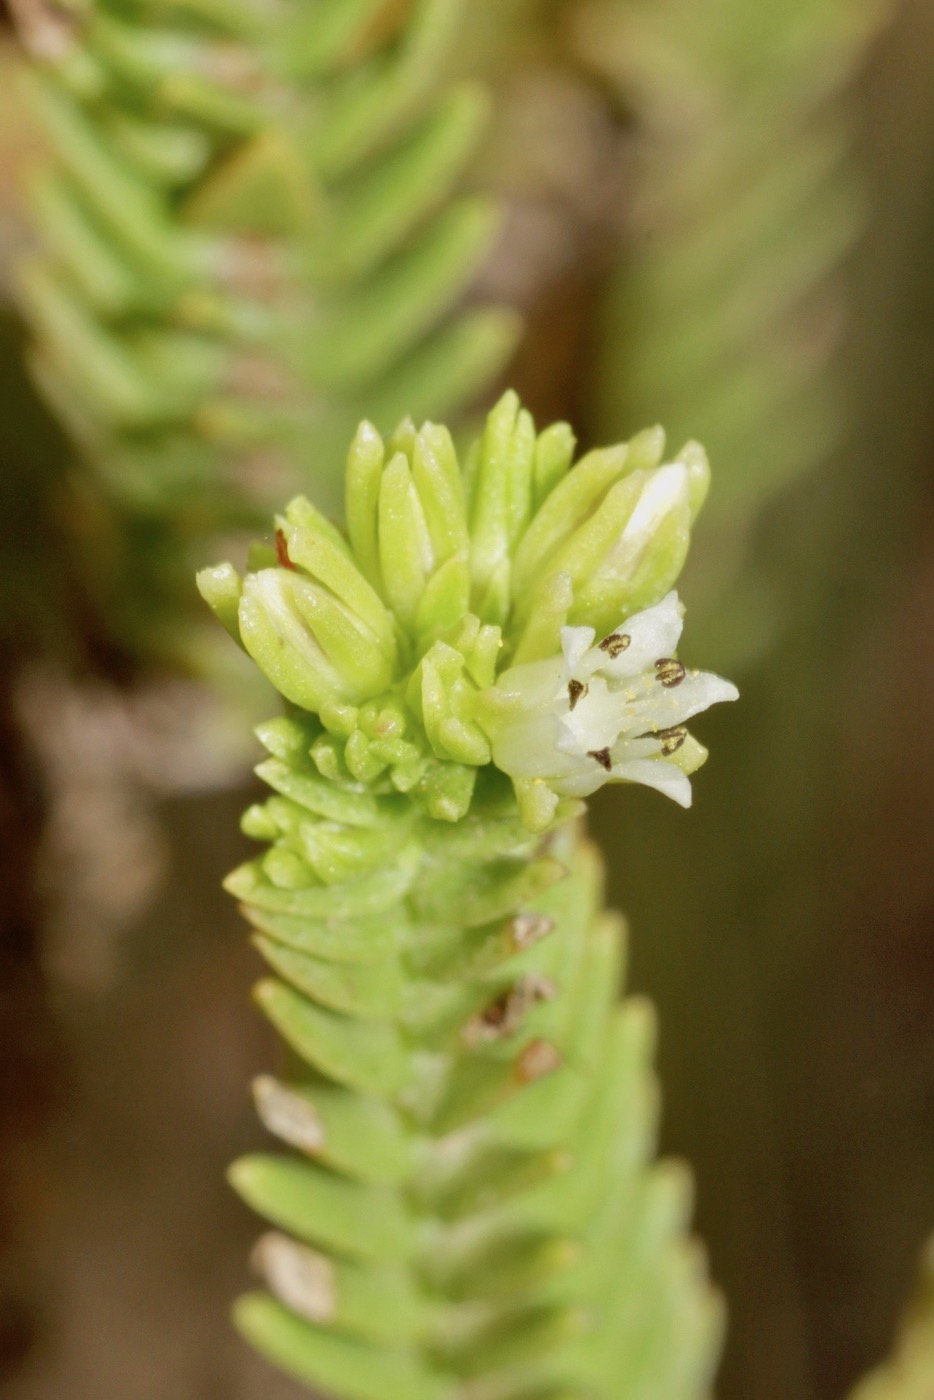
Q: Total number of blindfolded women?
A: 0